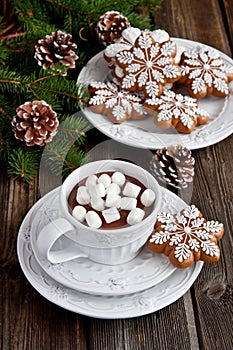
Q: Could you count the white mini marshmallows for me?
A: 15